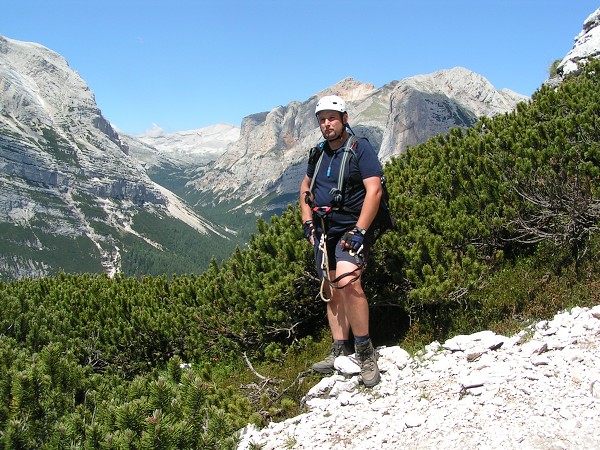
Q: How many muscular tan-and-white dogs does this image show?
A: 0